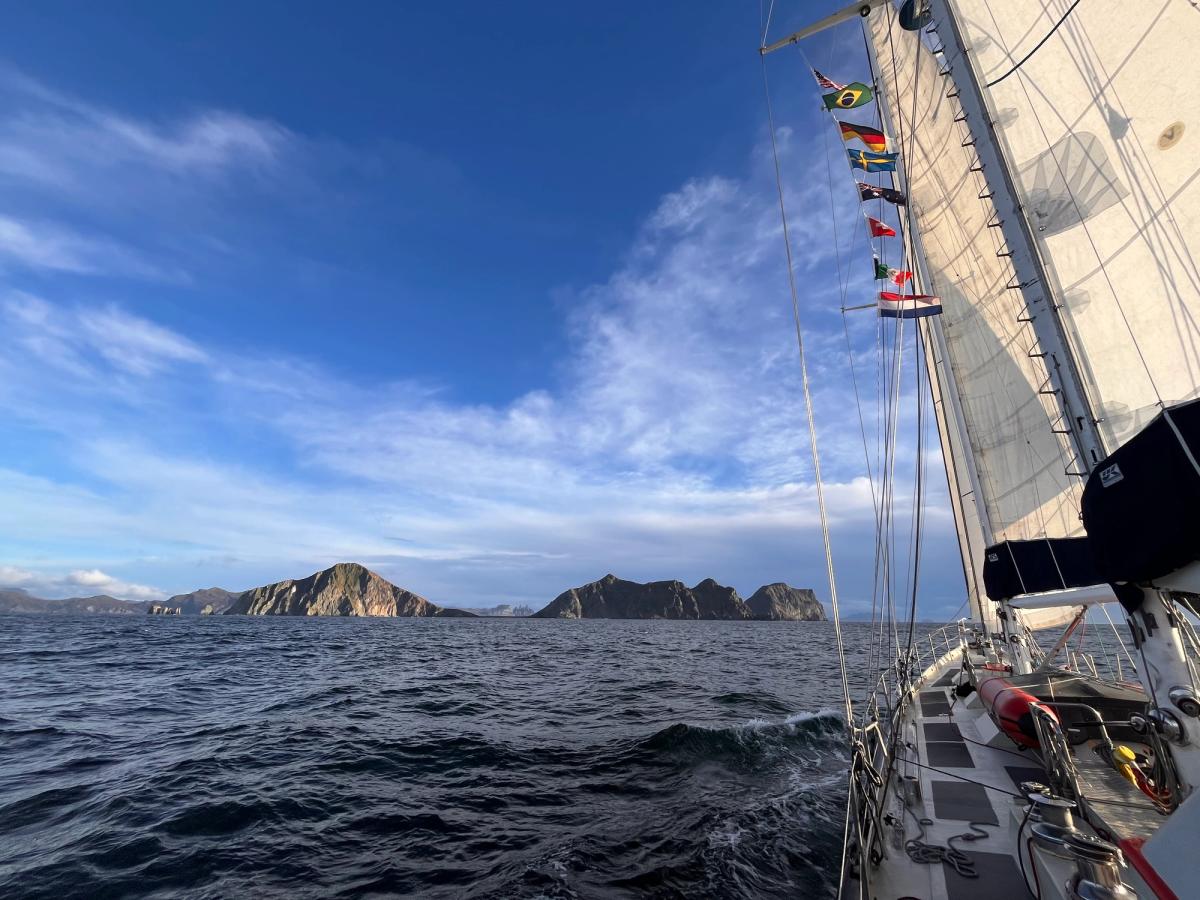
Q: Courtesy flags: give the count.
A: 8